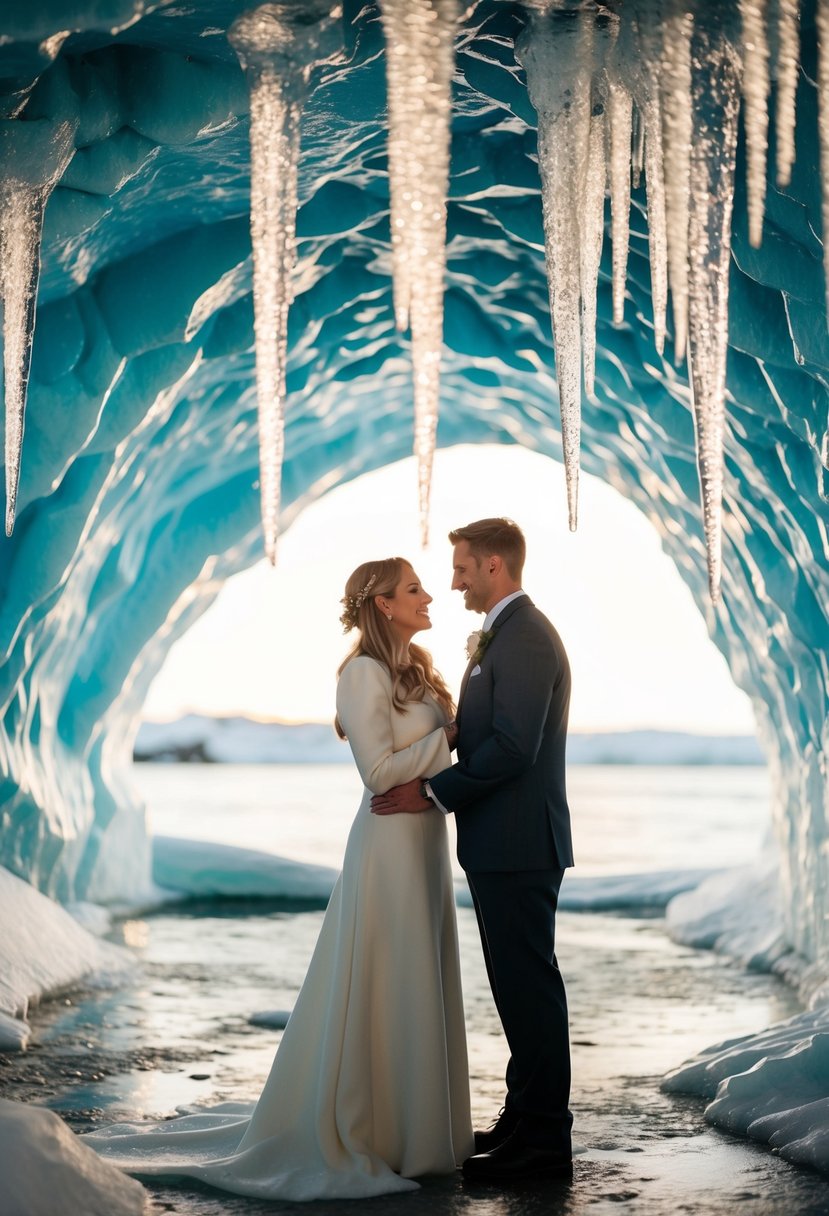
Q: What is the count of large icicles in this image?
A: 5